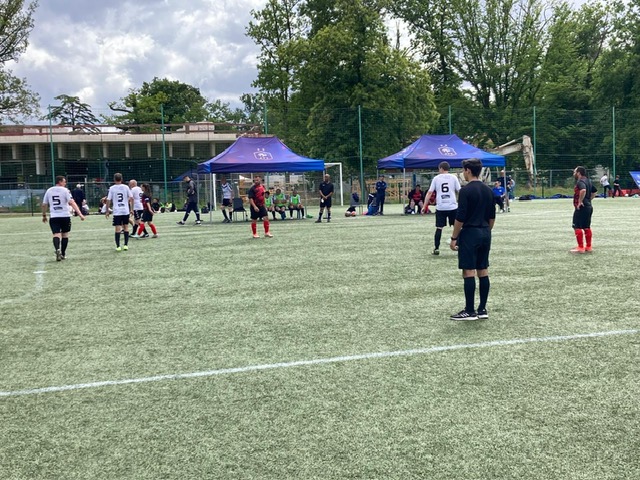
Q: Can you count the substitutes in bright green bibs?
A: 3